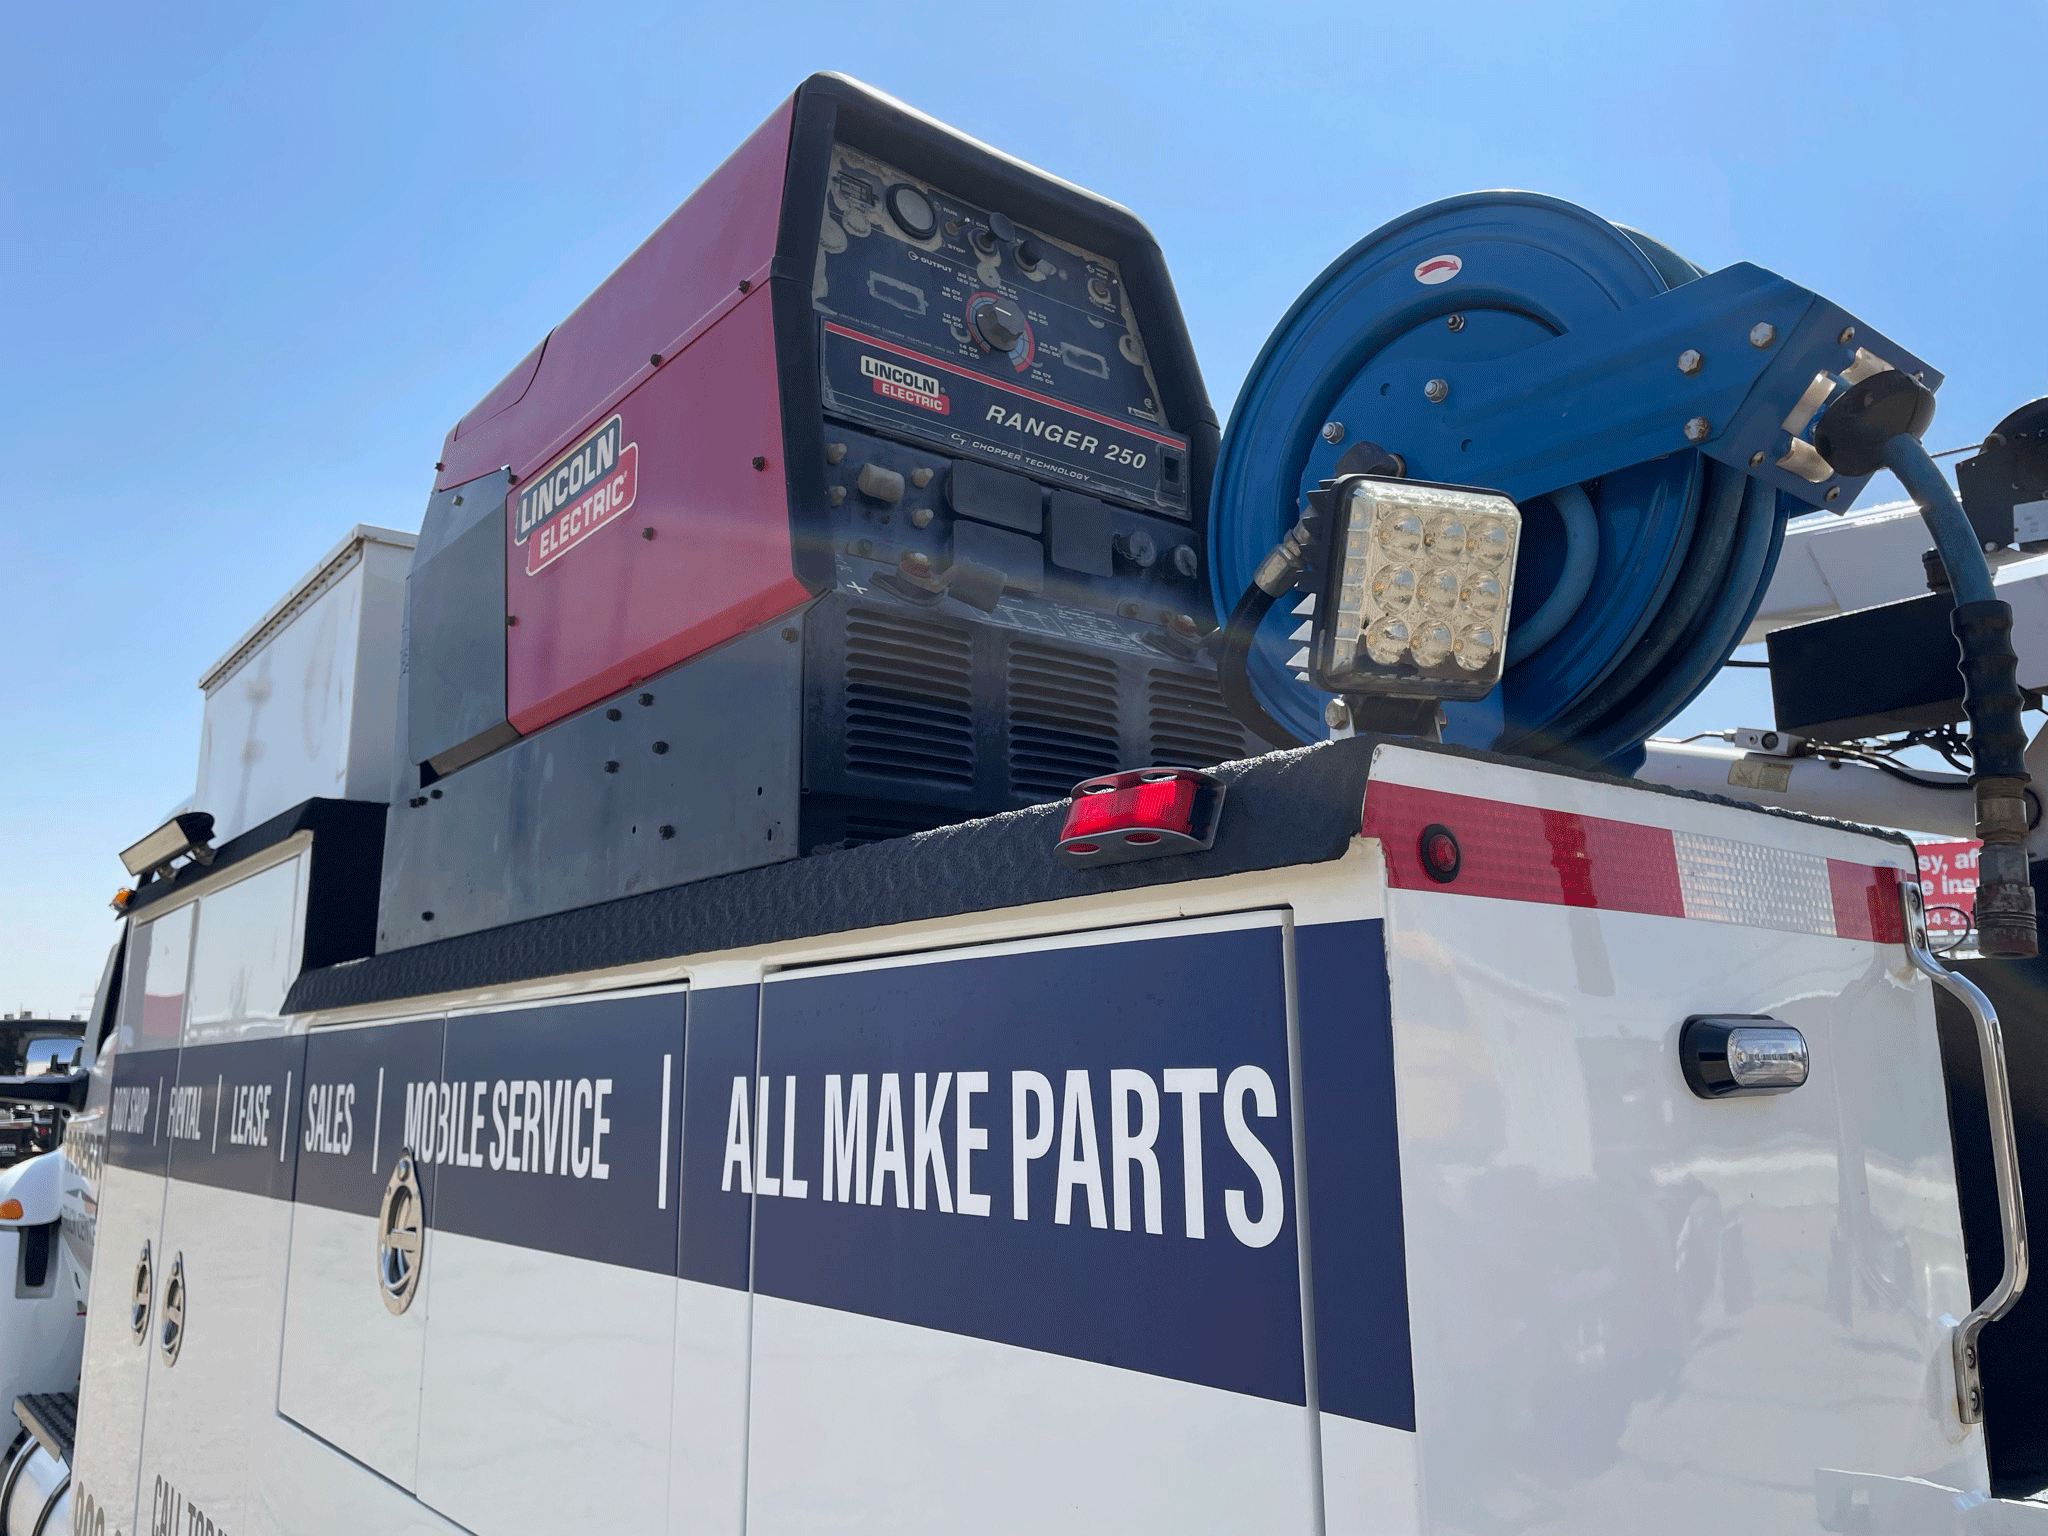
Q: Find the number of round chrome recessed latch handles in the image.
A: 3